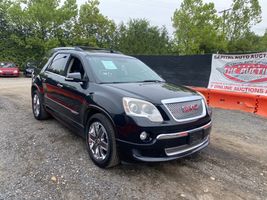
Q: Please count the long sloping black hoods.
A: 1